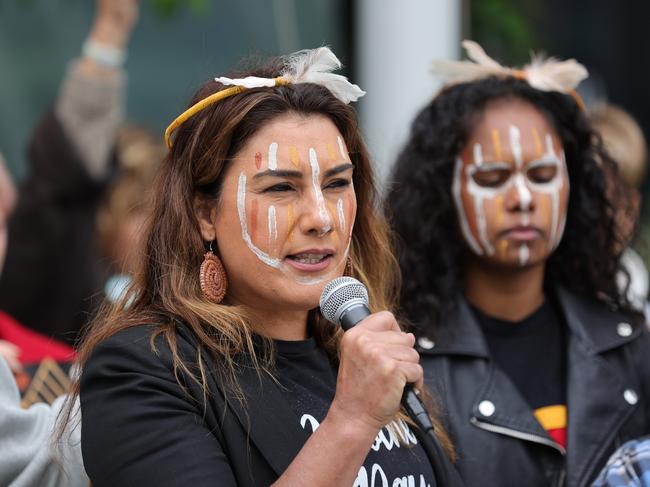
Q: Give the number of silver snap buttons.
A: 4